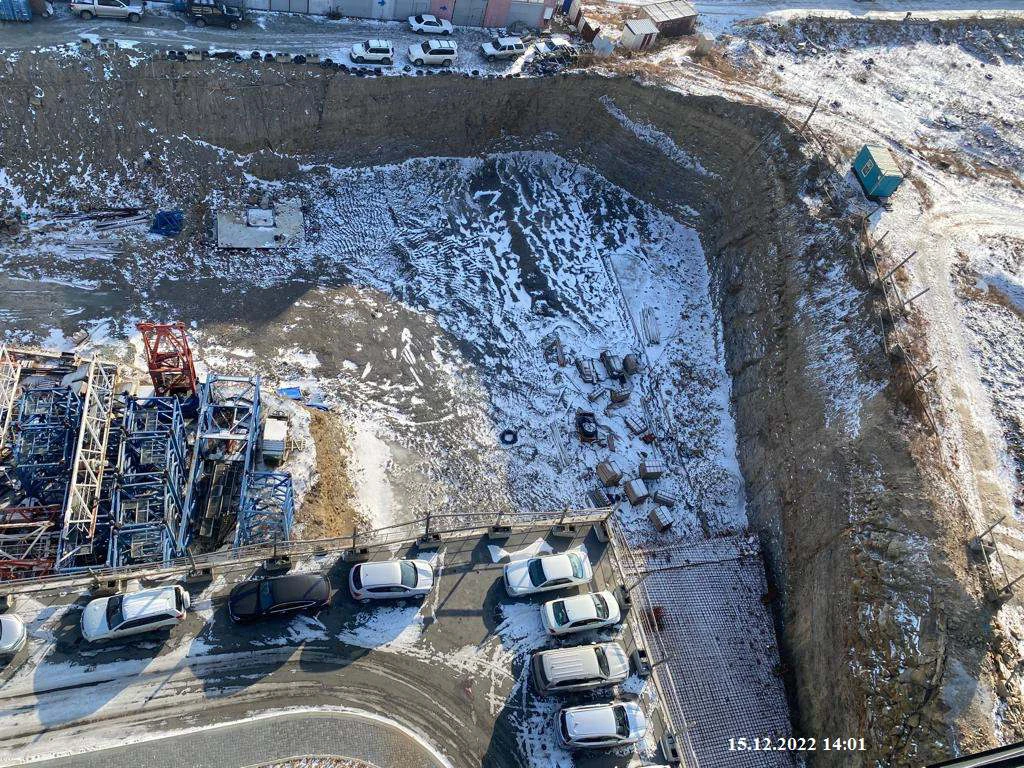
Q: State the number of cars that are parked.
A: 15